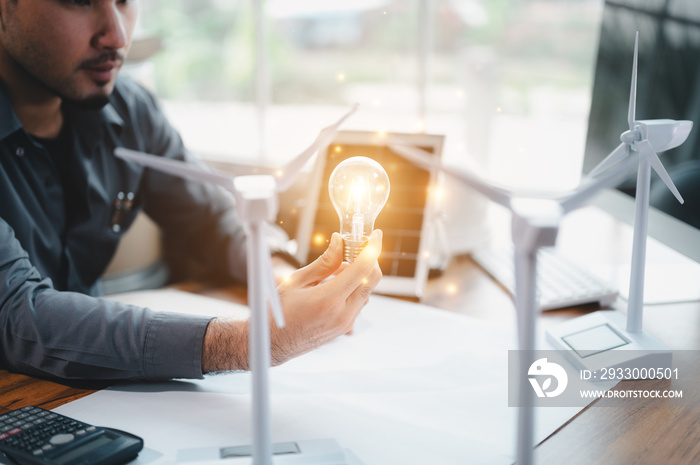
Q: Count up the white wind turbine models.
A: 3